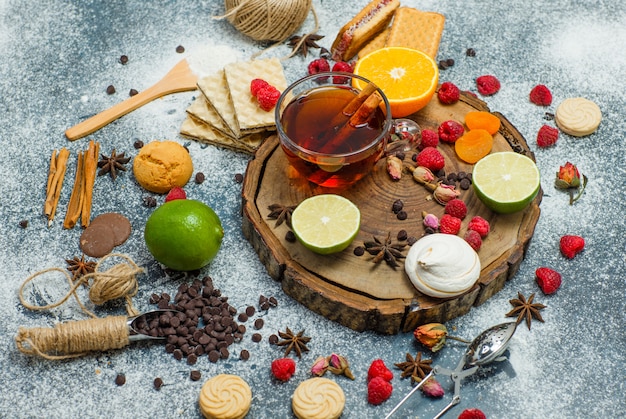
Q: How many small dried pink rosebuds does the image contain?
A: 7